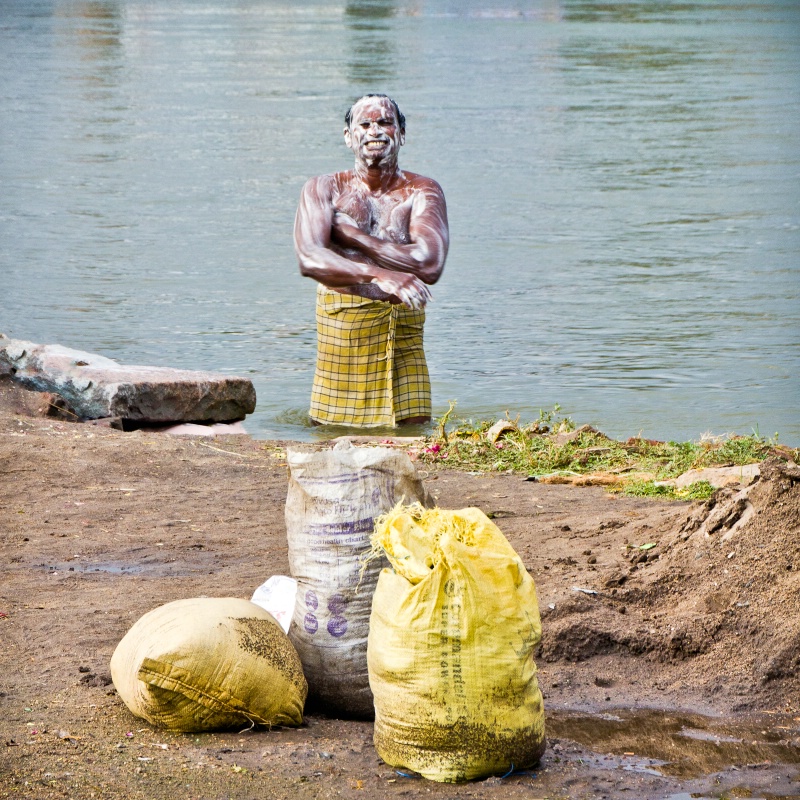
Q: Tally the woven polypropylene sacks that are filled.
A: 3